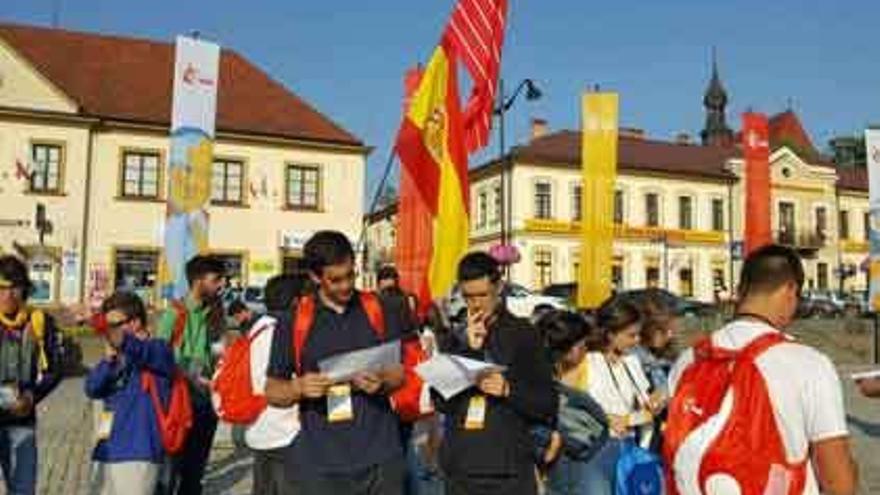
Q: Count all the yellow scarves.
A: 1